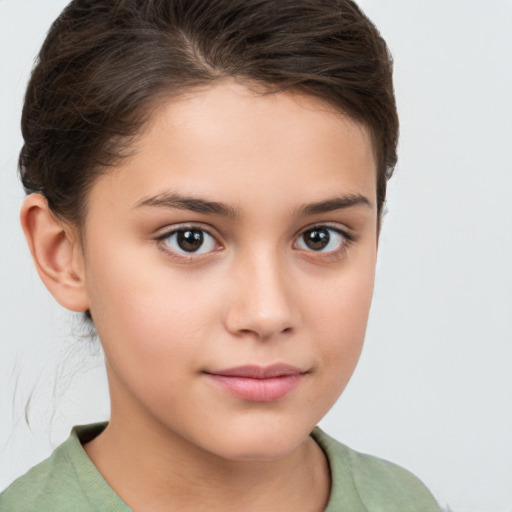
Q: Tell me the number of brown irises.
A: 2